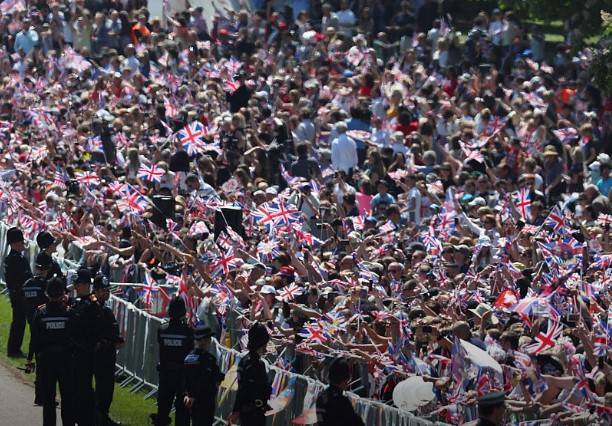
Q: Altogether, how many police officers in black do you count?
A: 11